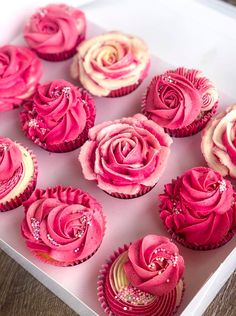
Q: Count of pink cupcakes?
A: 11